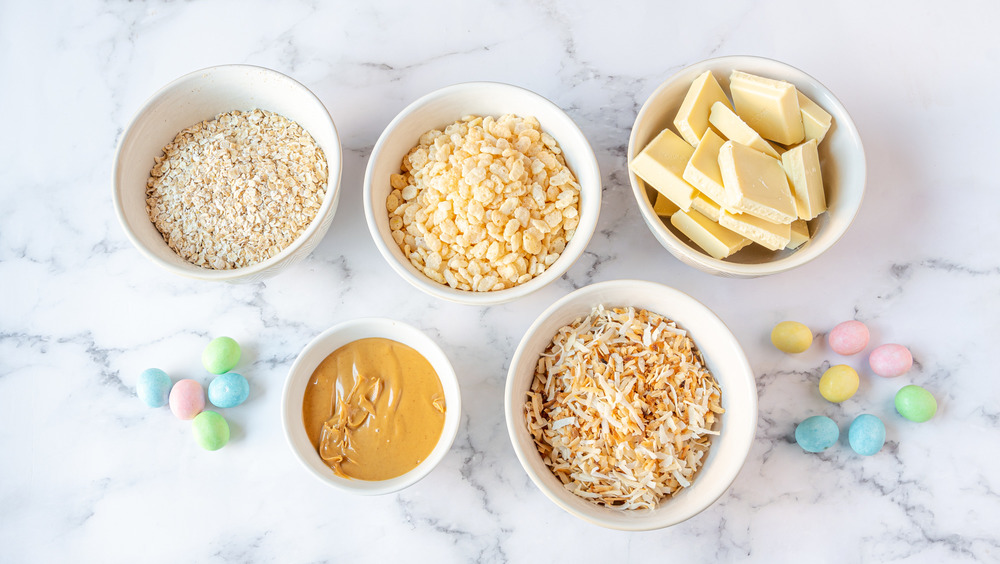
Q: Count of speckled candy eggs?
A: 12